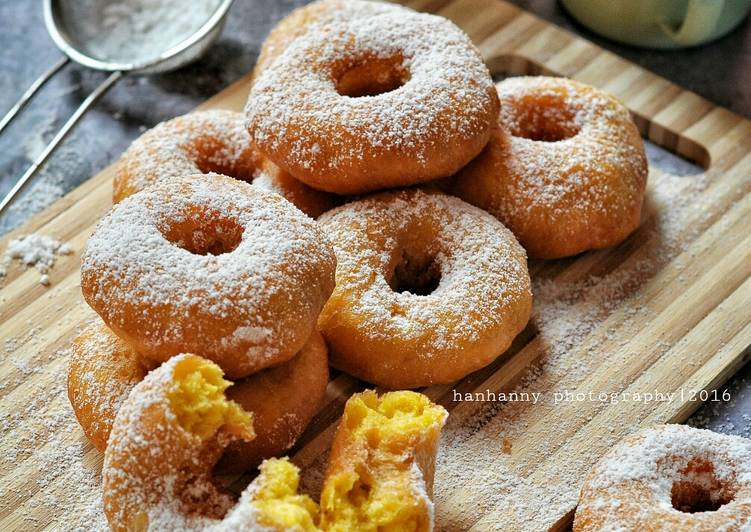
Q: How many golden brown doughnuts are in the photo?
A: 9